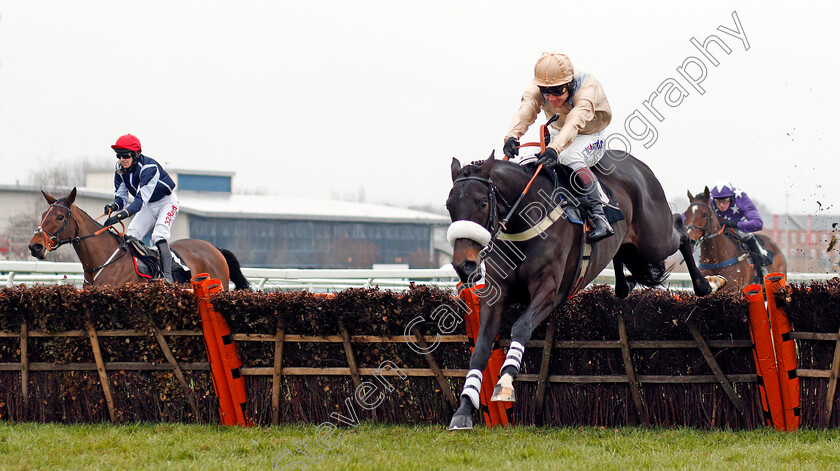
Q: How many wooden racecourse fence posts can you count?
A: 10